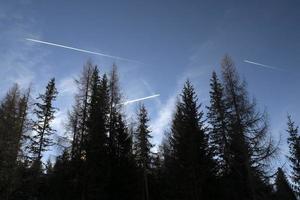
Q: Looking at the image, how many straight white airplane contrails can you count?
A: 3